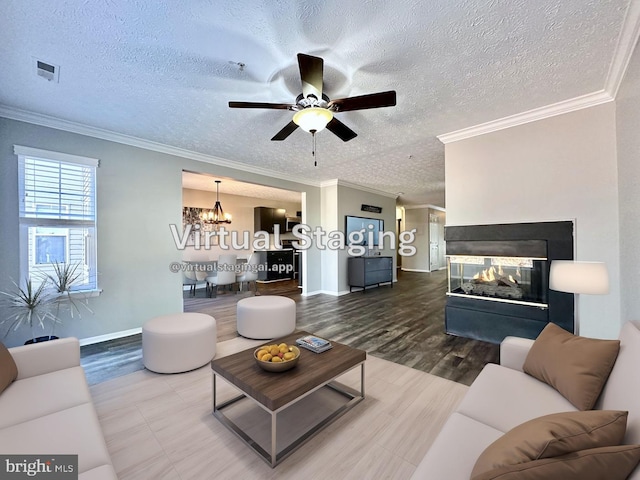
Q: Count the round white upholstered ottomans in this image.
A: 2